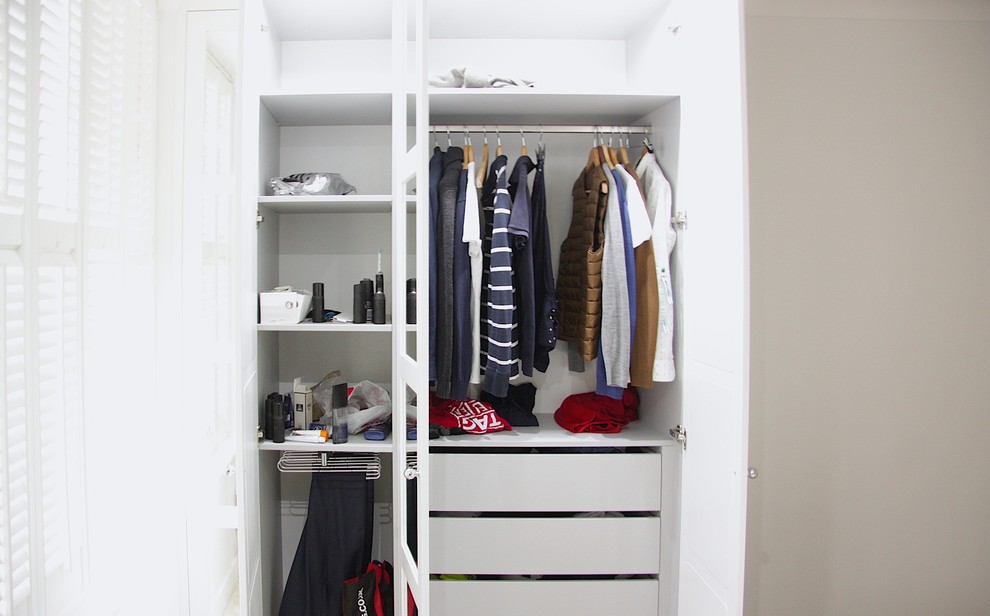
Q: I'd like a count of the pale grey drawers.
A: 3